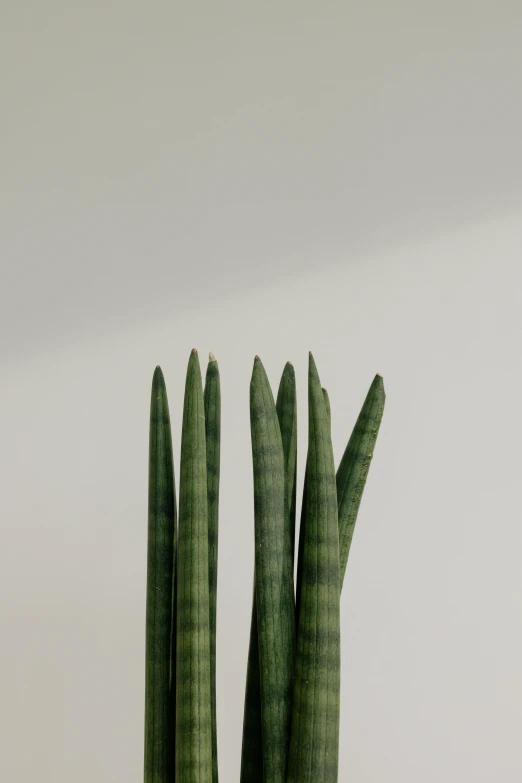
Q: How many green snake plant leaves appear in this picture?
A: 8